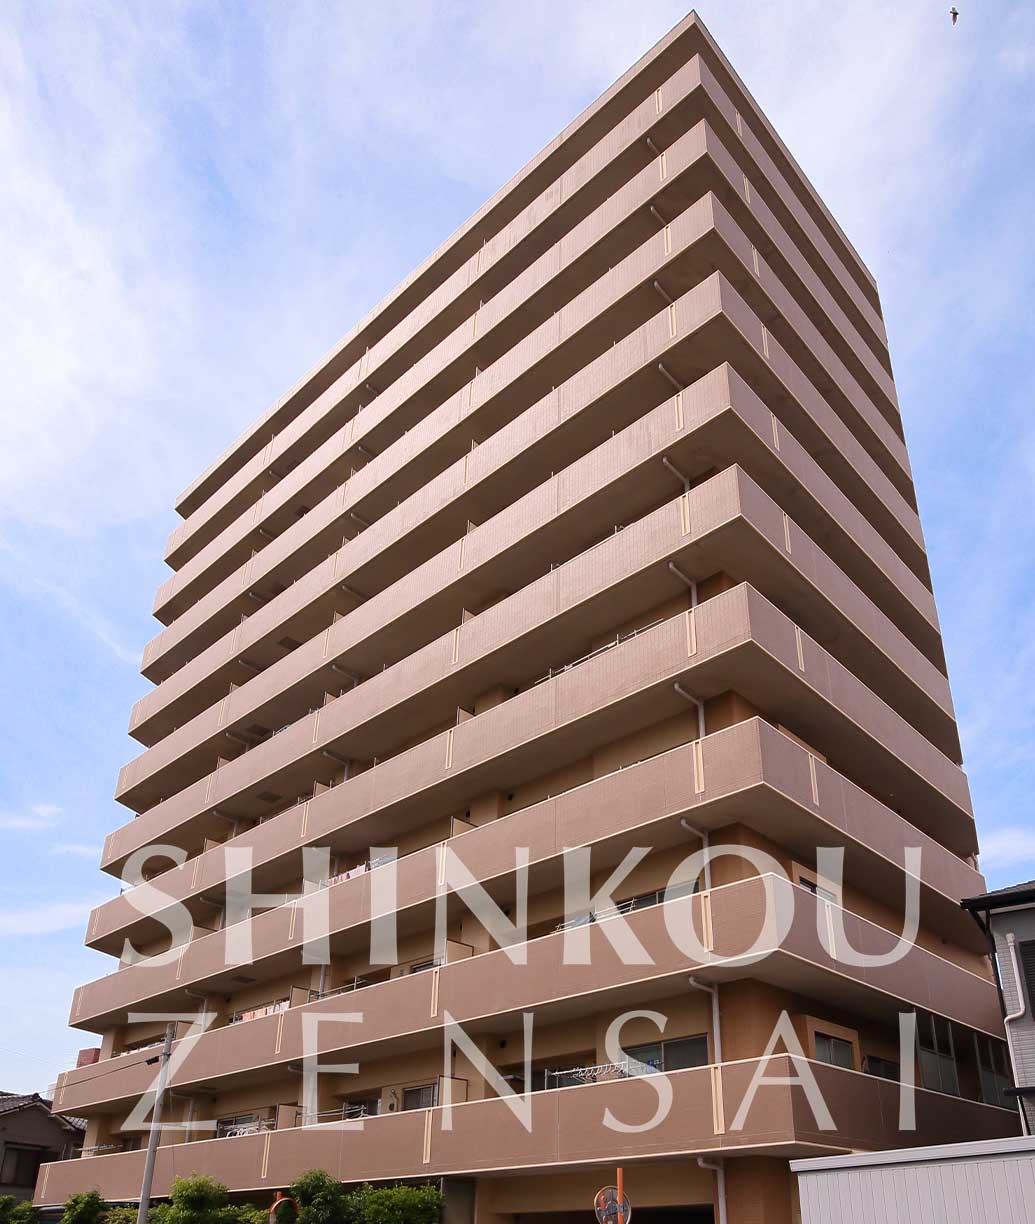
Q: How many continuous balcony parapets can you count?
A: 10